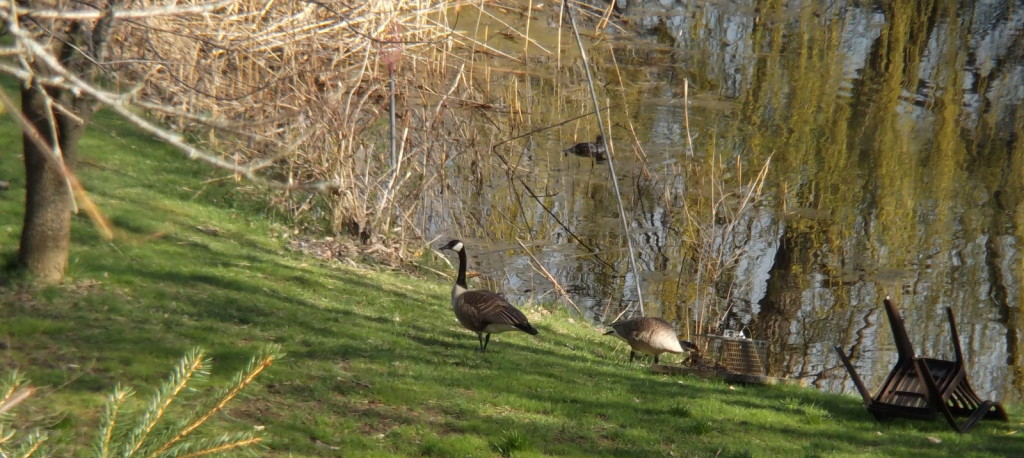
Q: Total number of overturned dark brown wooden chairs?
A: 1